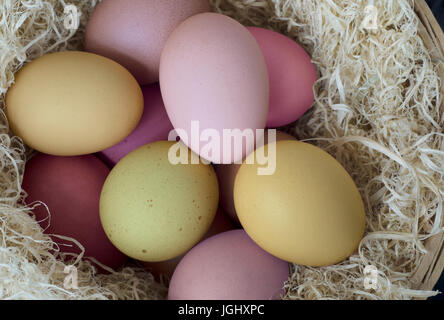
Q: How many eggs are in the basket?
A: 11